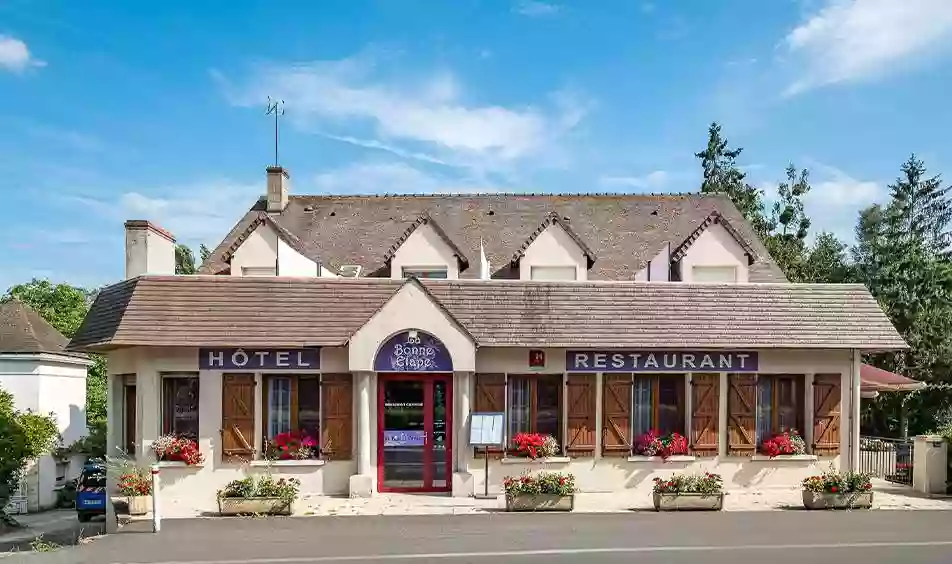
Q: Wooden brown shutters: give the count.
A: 8